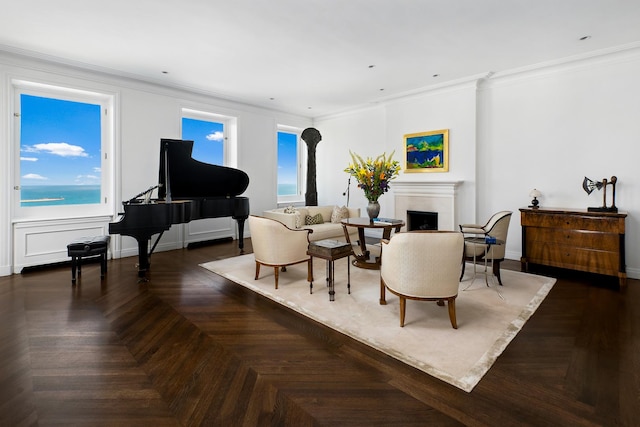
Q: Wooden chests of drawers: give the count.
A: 1